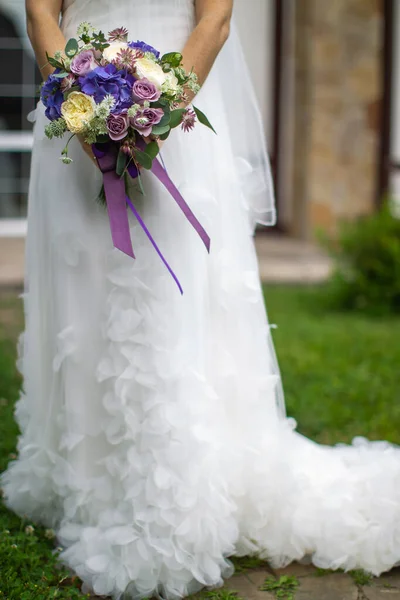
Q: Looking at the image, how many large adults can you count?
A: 1